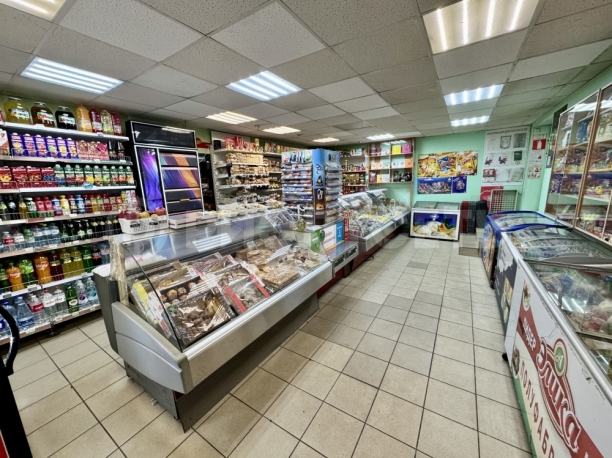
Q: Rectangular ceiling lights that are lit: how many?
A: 10